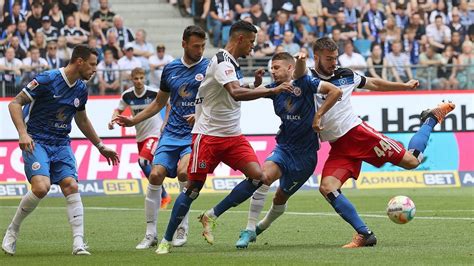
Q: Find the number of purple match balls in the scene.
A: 0